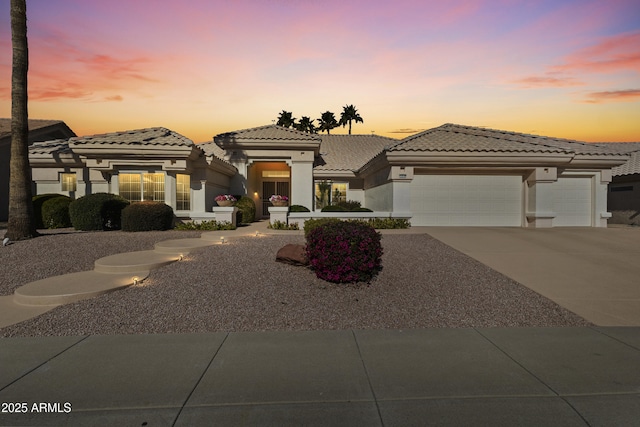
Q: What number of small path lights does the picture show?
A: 4